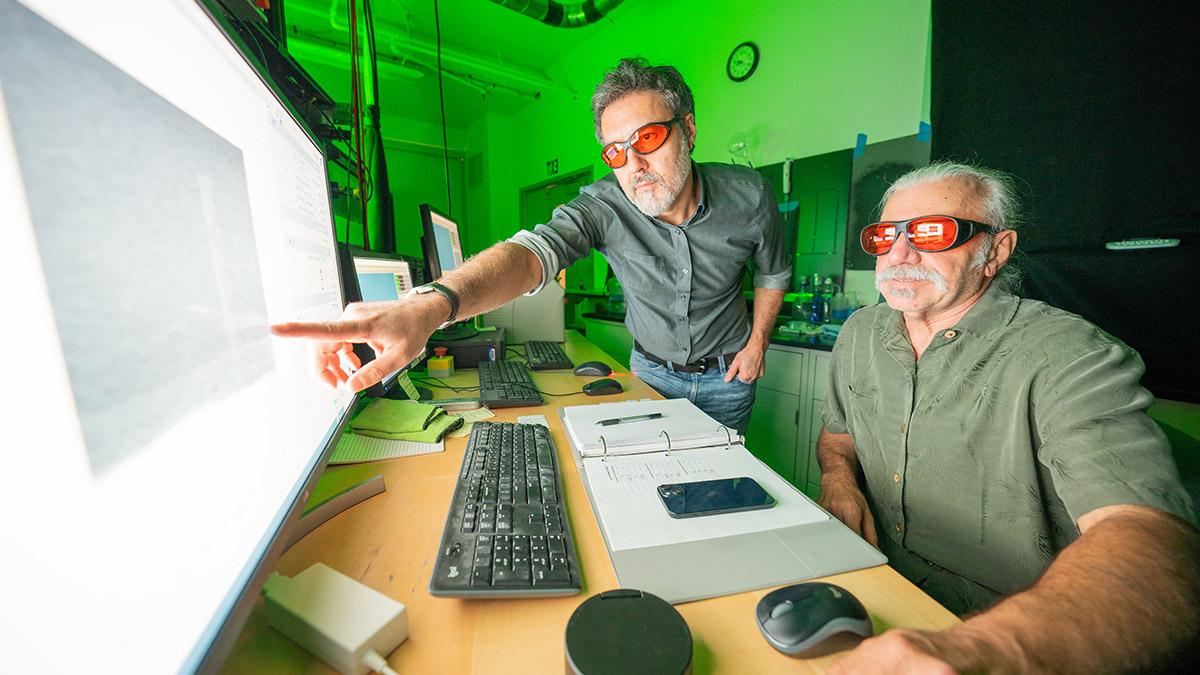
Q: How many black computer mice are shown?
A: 3